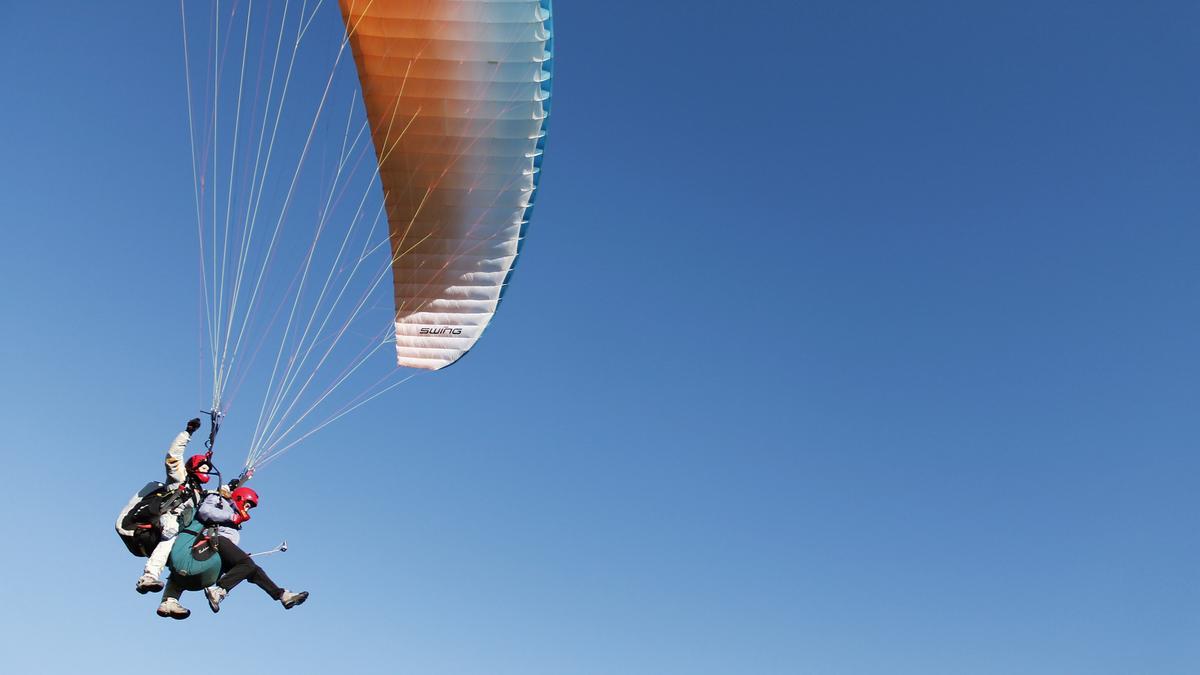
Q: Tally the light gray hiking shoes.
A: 4